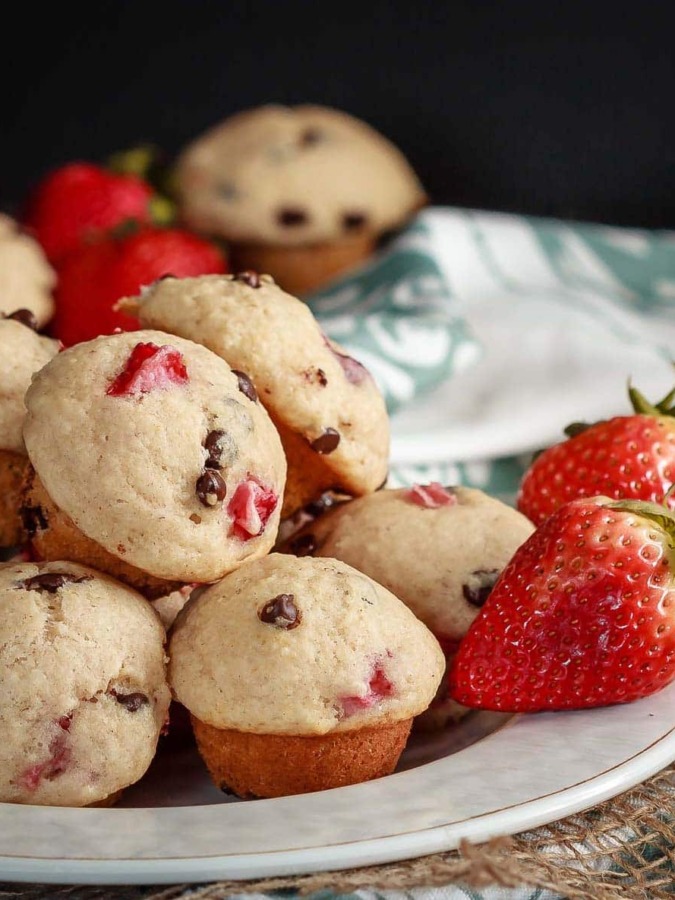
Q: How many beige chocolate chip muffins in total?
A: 8